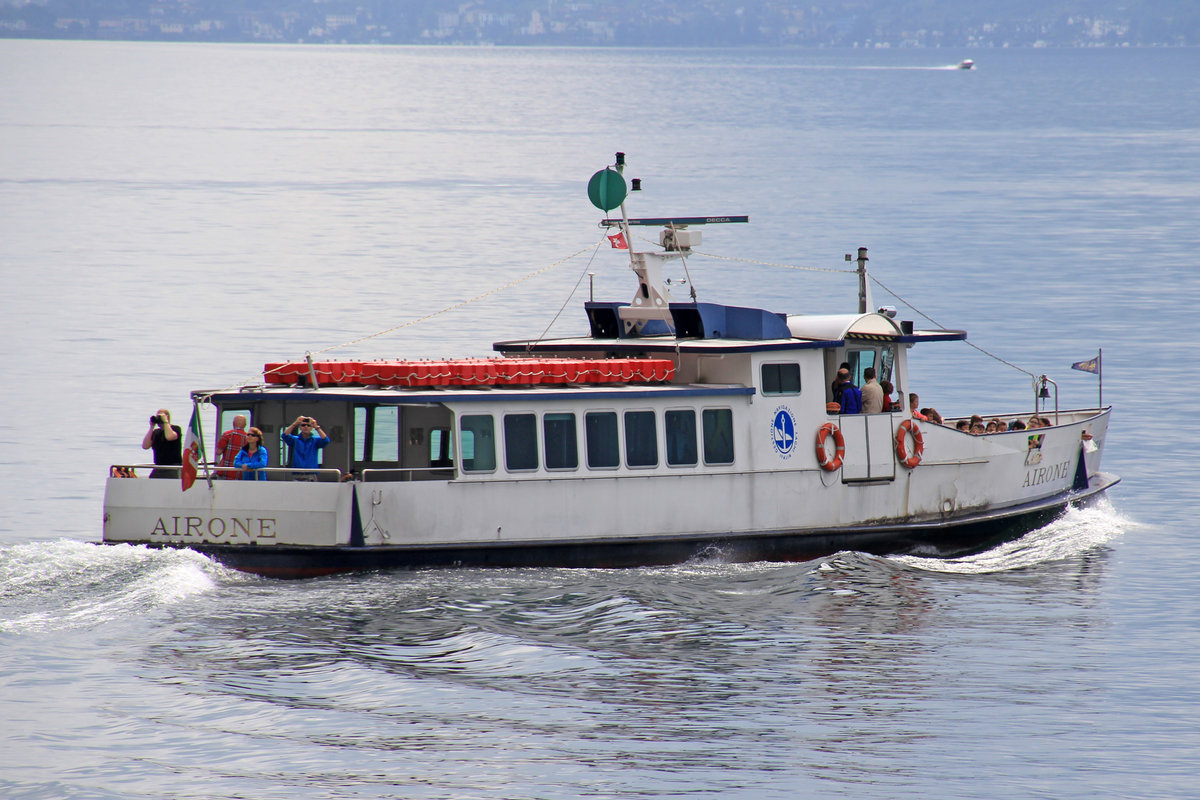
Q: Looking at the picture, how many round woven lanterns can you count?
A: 0